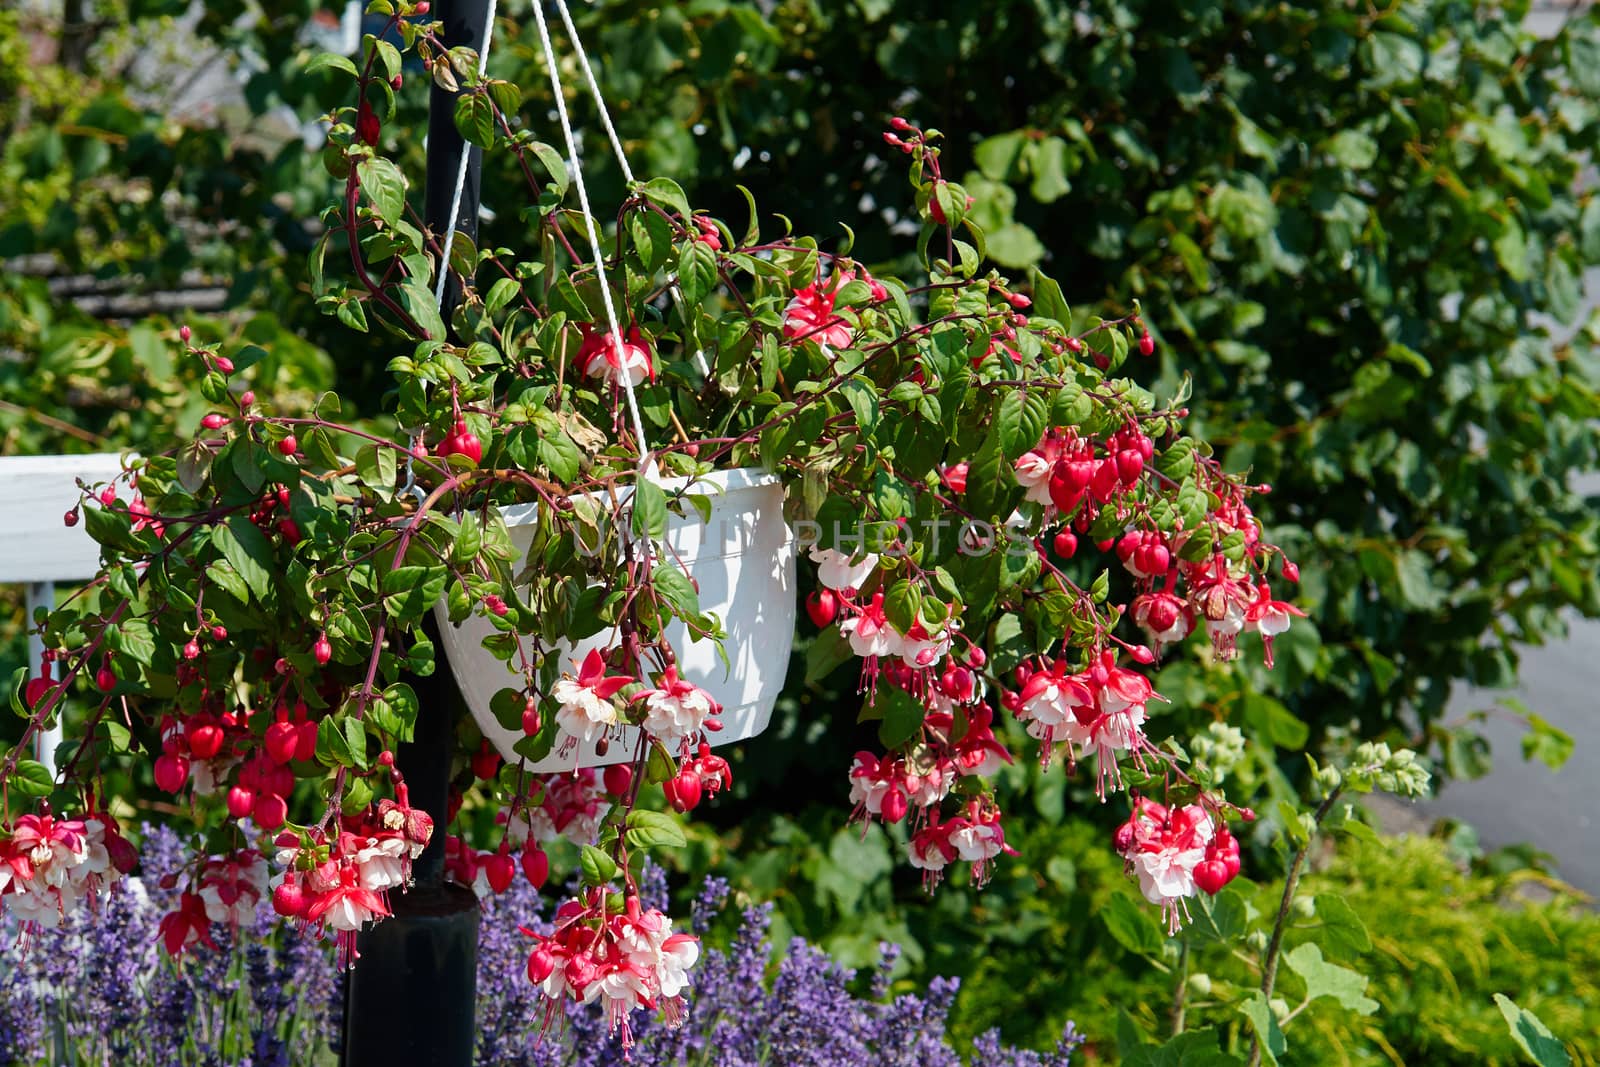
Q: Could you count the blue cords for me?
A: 0